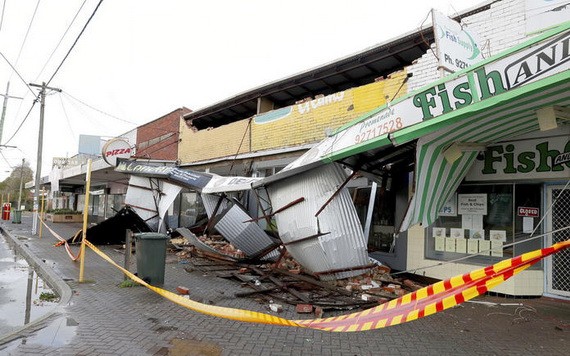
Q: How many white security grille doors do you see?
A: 1